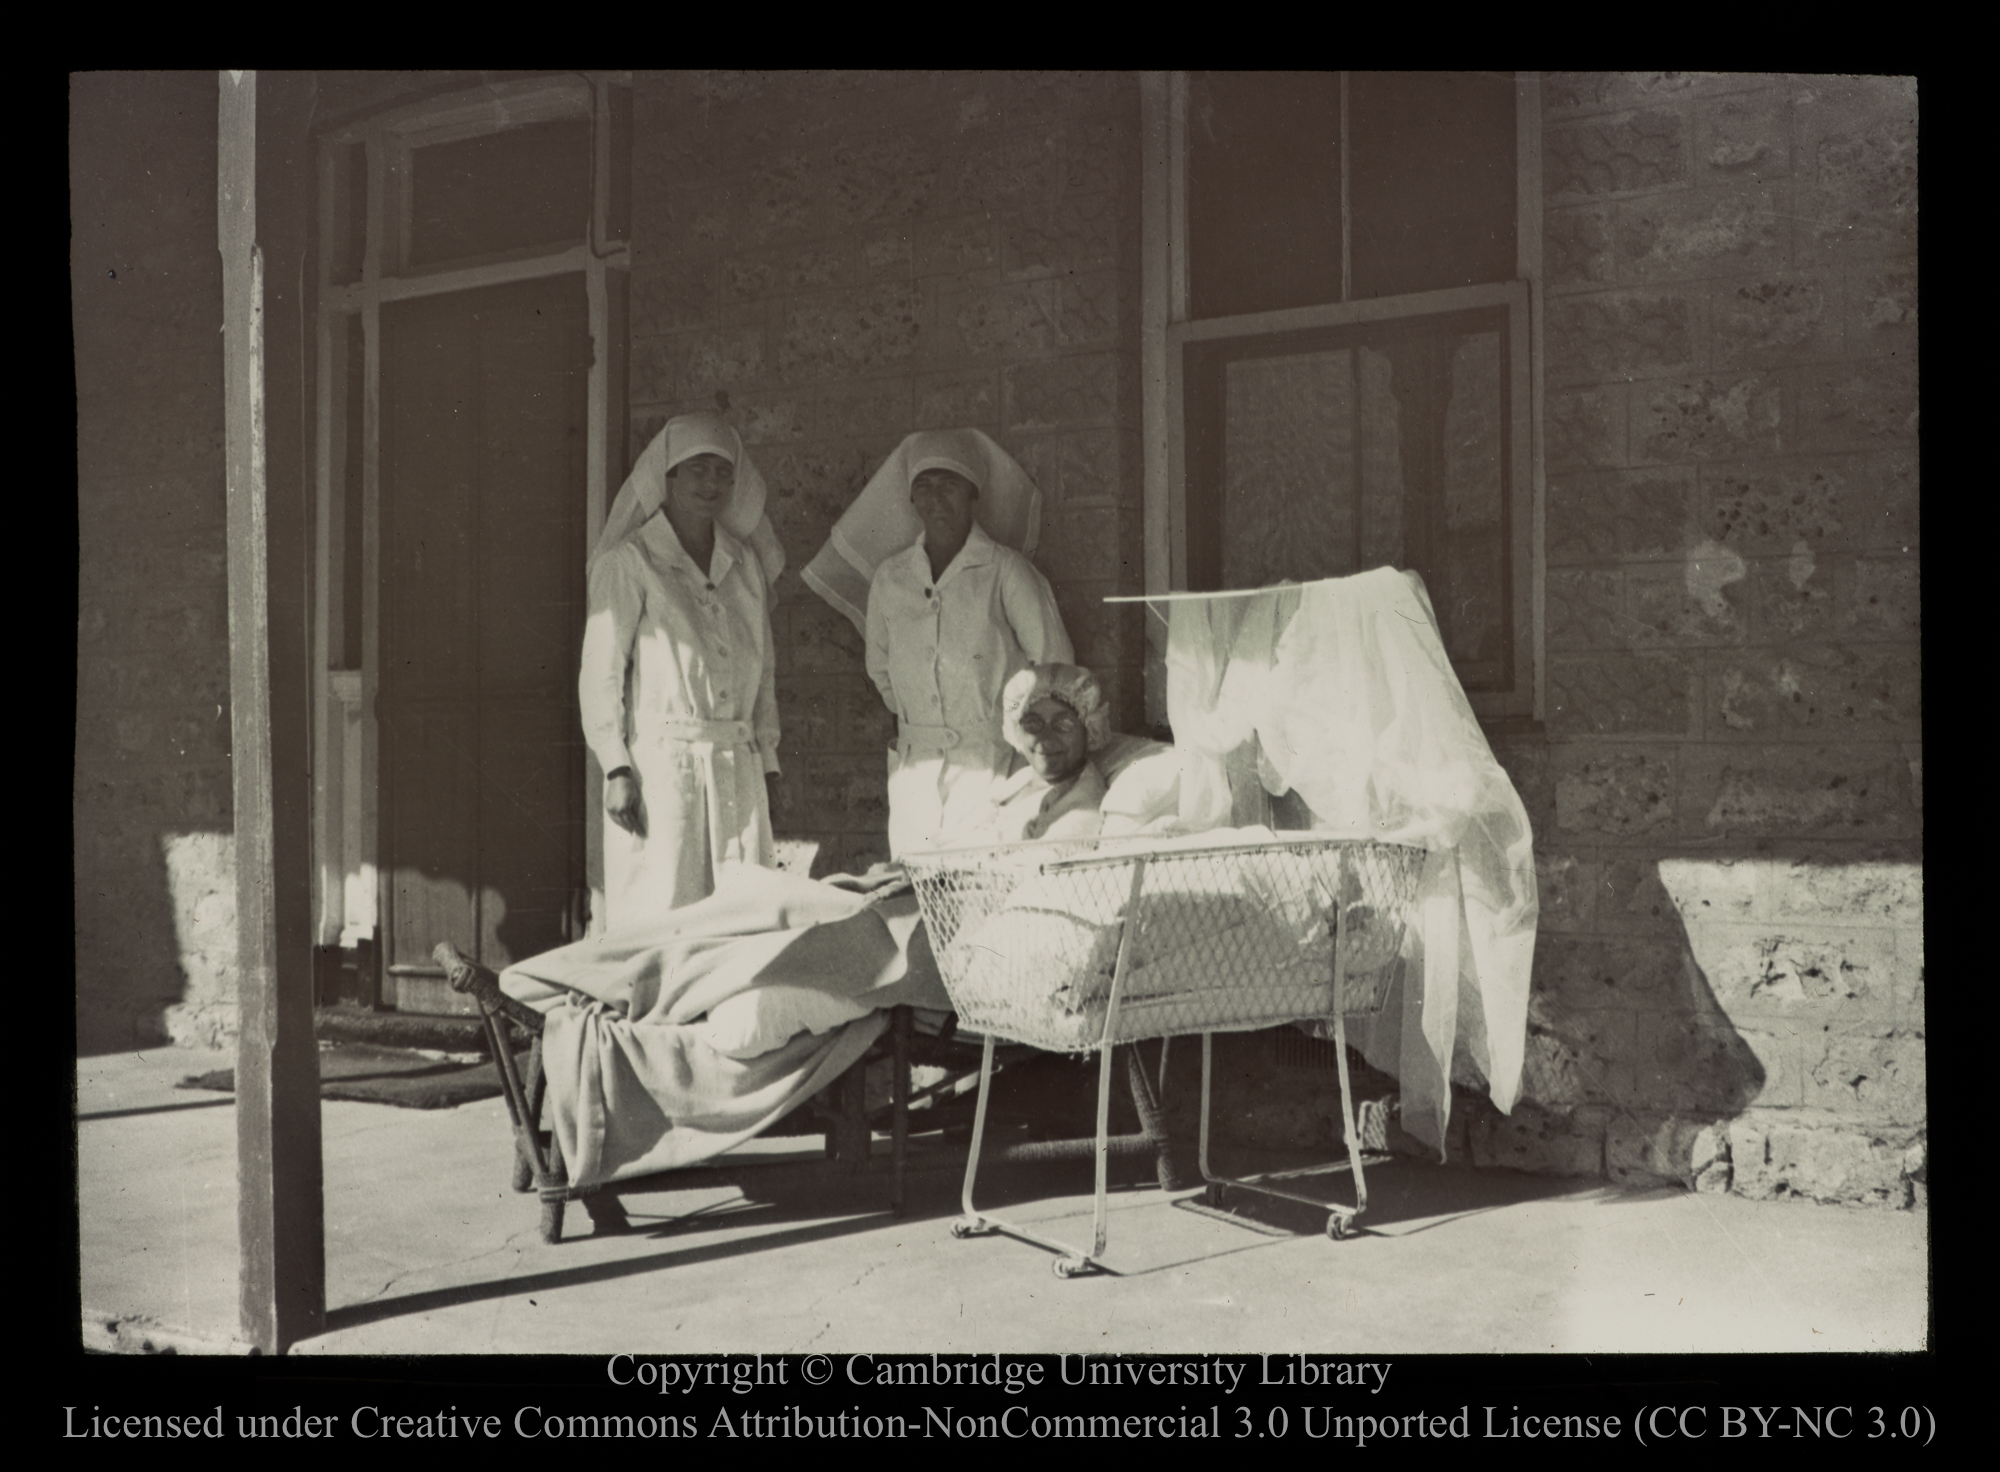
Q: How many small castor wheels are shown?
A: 4